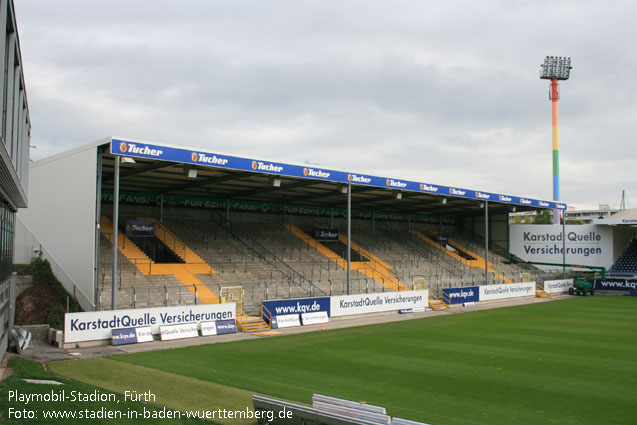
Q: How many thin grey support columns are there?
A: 4